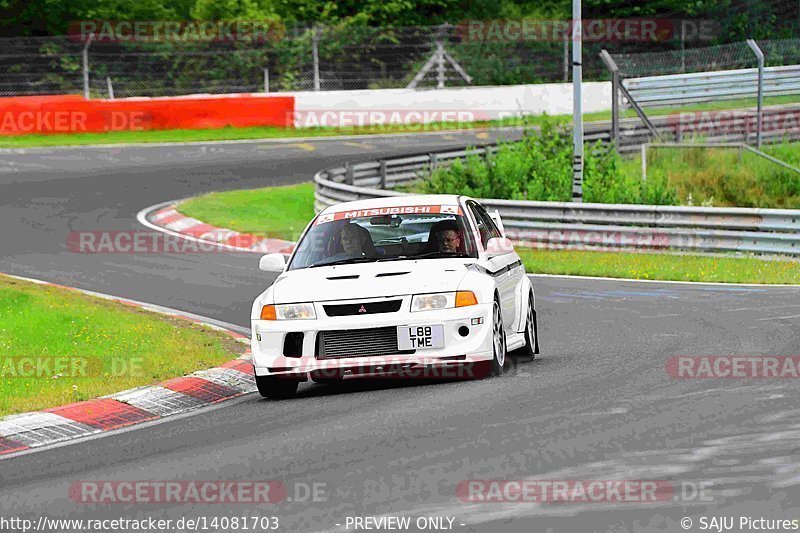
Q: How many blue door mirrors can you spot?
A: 0